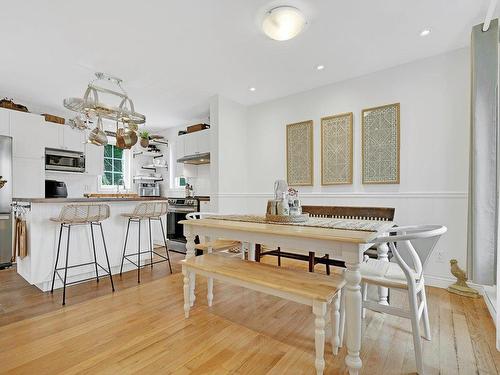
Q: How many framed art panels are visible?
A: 3